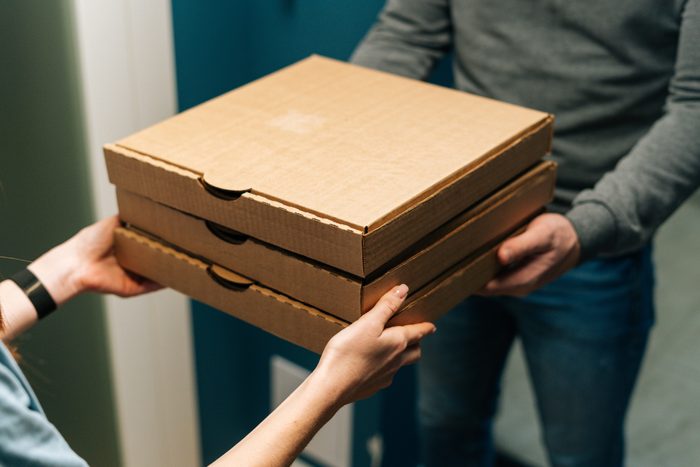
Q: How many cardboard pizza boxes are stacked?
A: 3